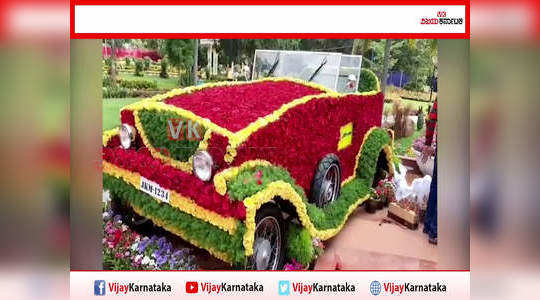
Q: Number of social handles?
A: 4